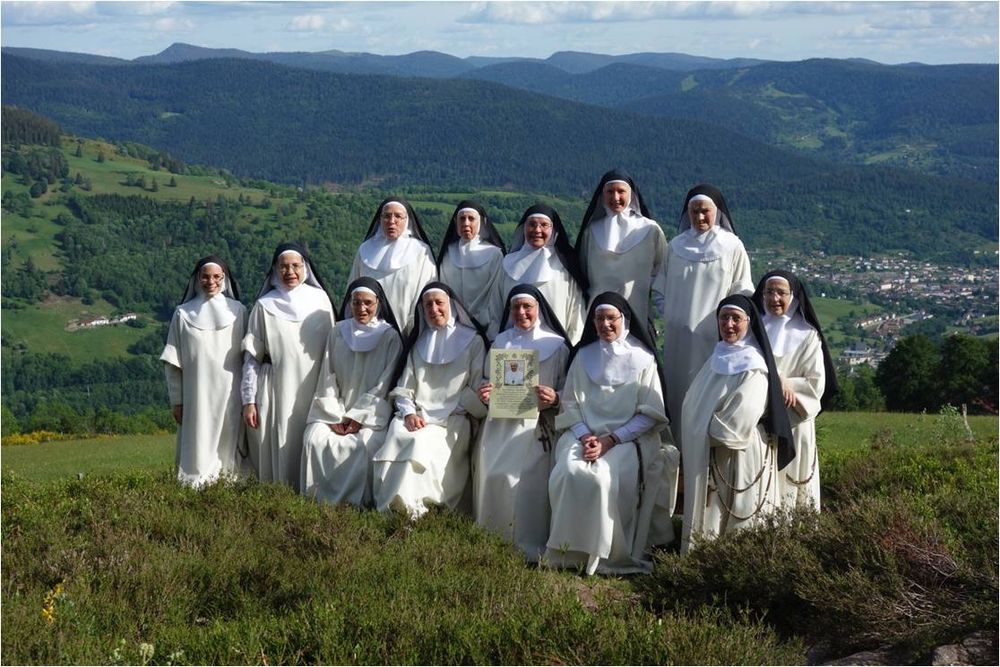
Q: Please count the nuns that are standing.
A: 9